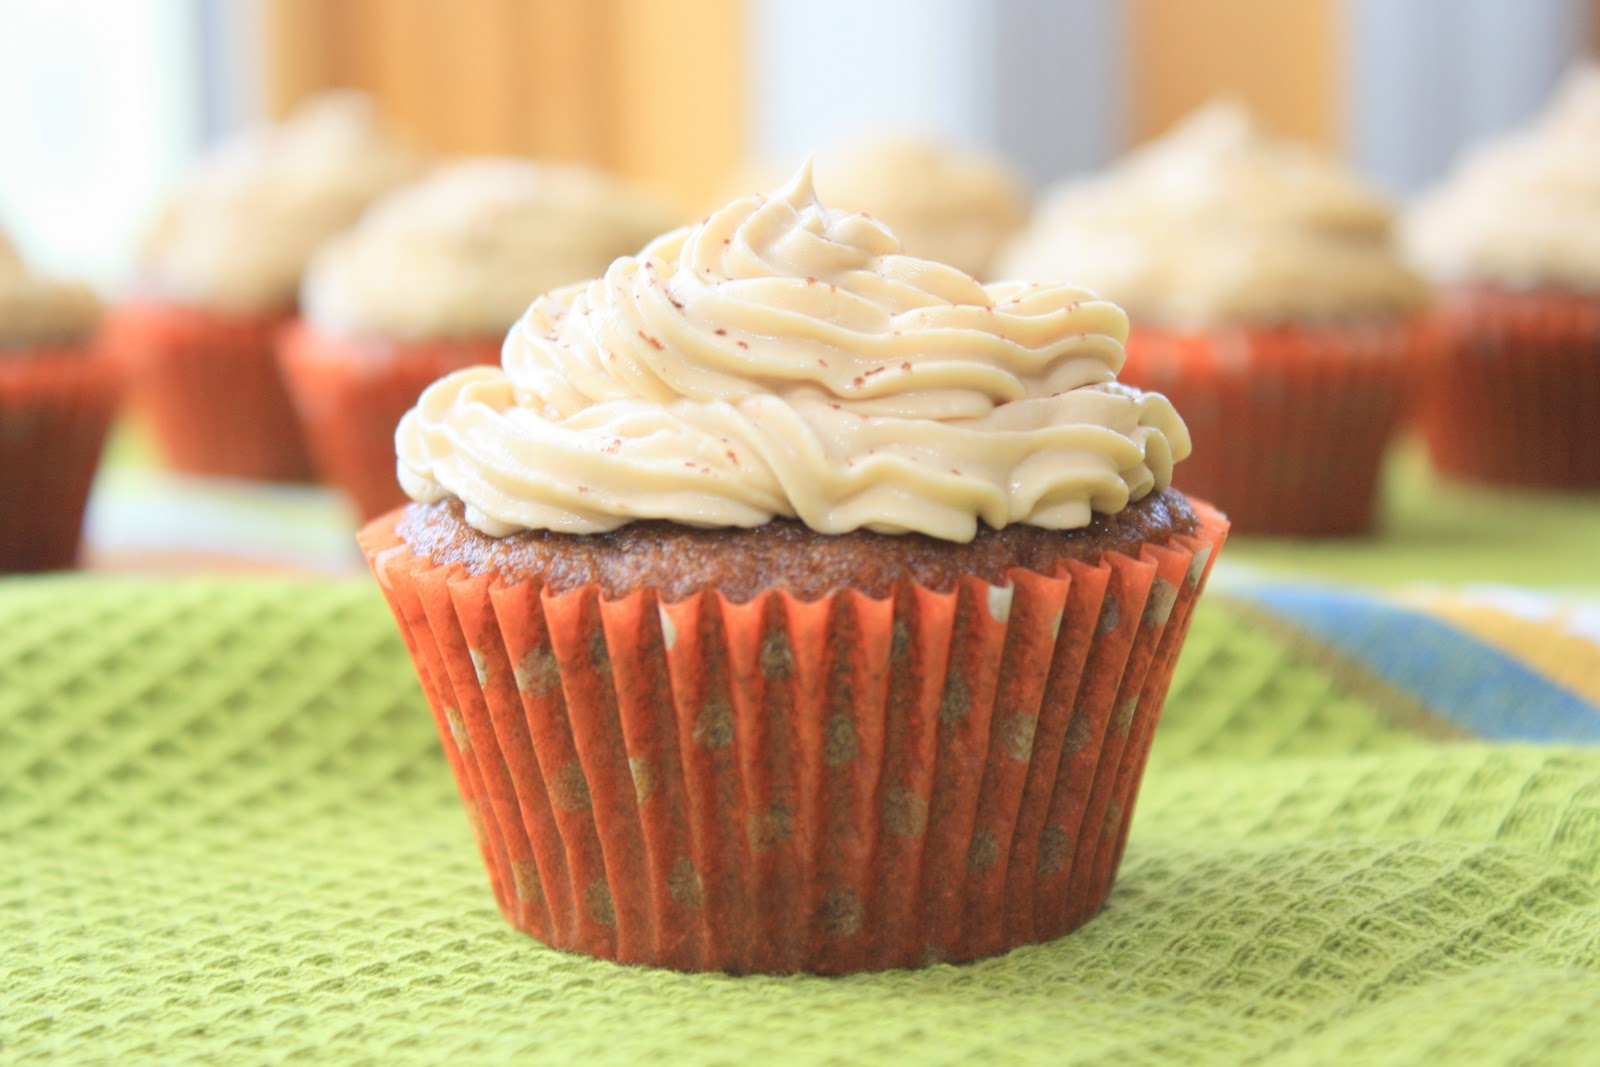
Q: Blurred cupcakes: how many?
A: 6